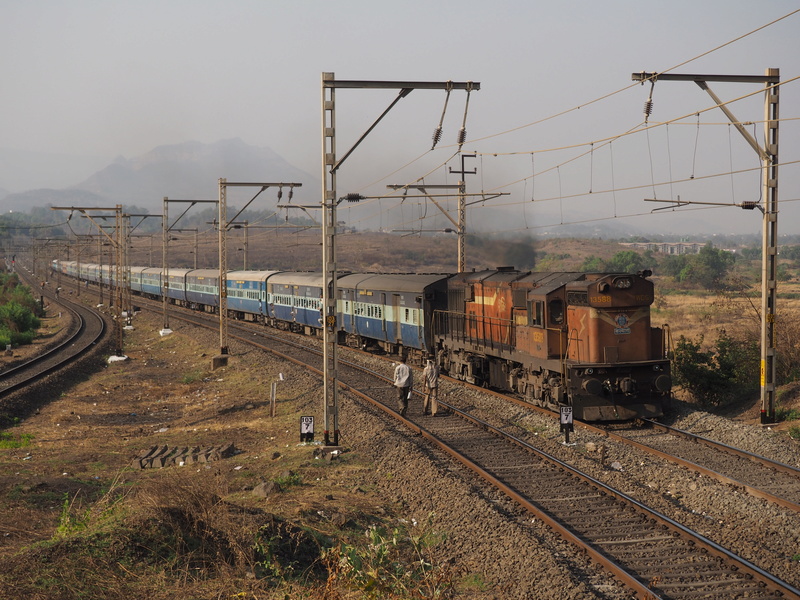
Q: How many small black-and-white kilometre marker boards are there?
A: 2